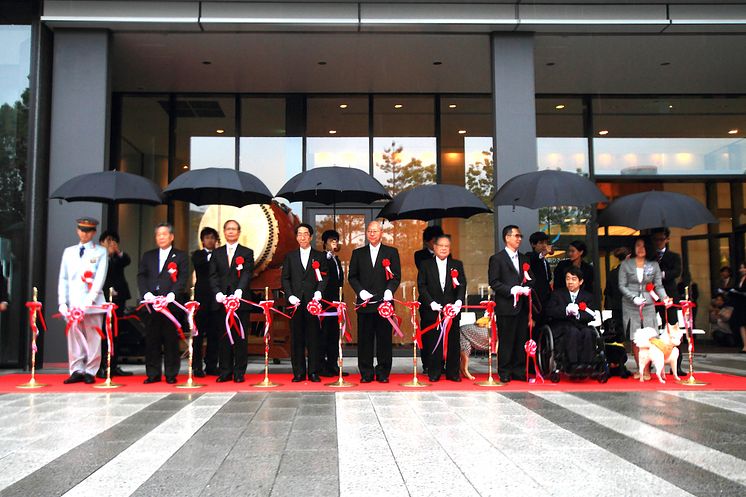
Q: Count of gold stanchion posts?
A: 8